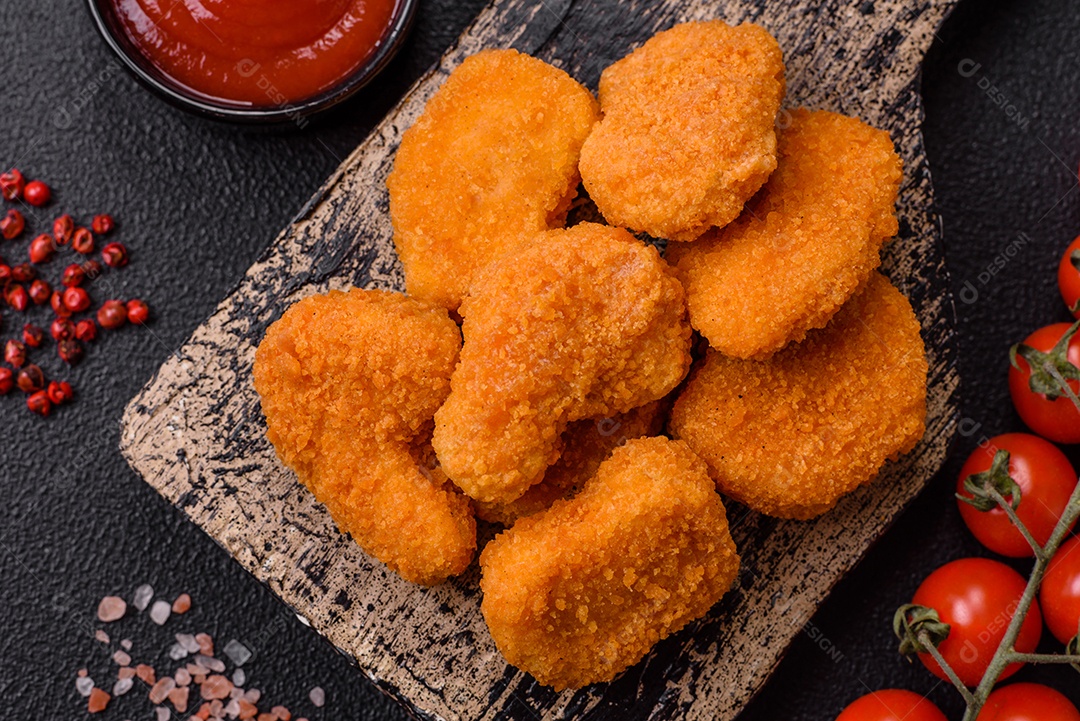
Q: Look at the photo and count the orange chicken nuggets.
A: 8